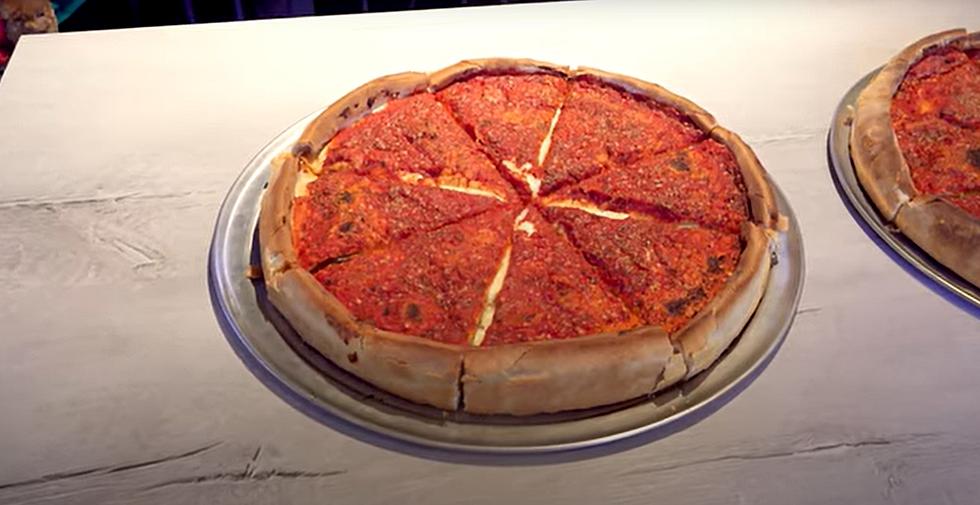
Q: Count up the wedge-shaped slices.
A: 8